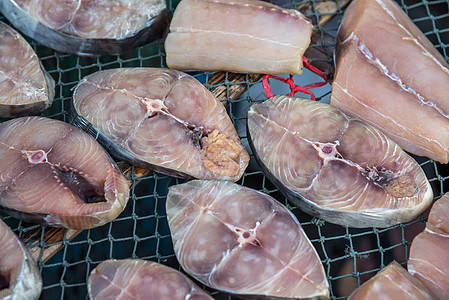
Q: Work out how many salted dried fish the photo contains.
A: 12